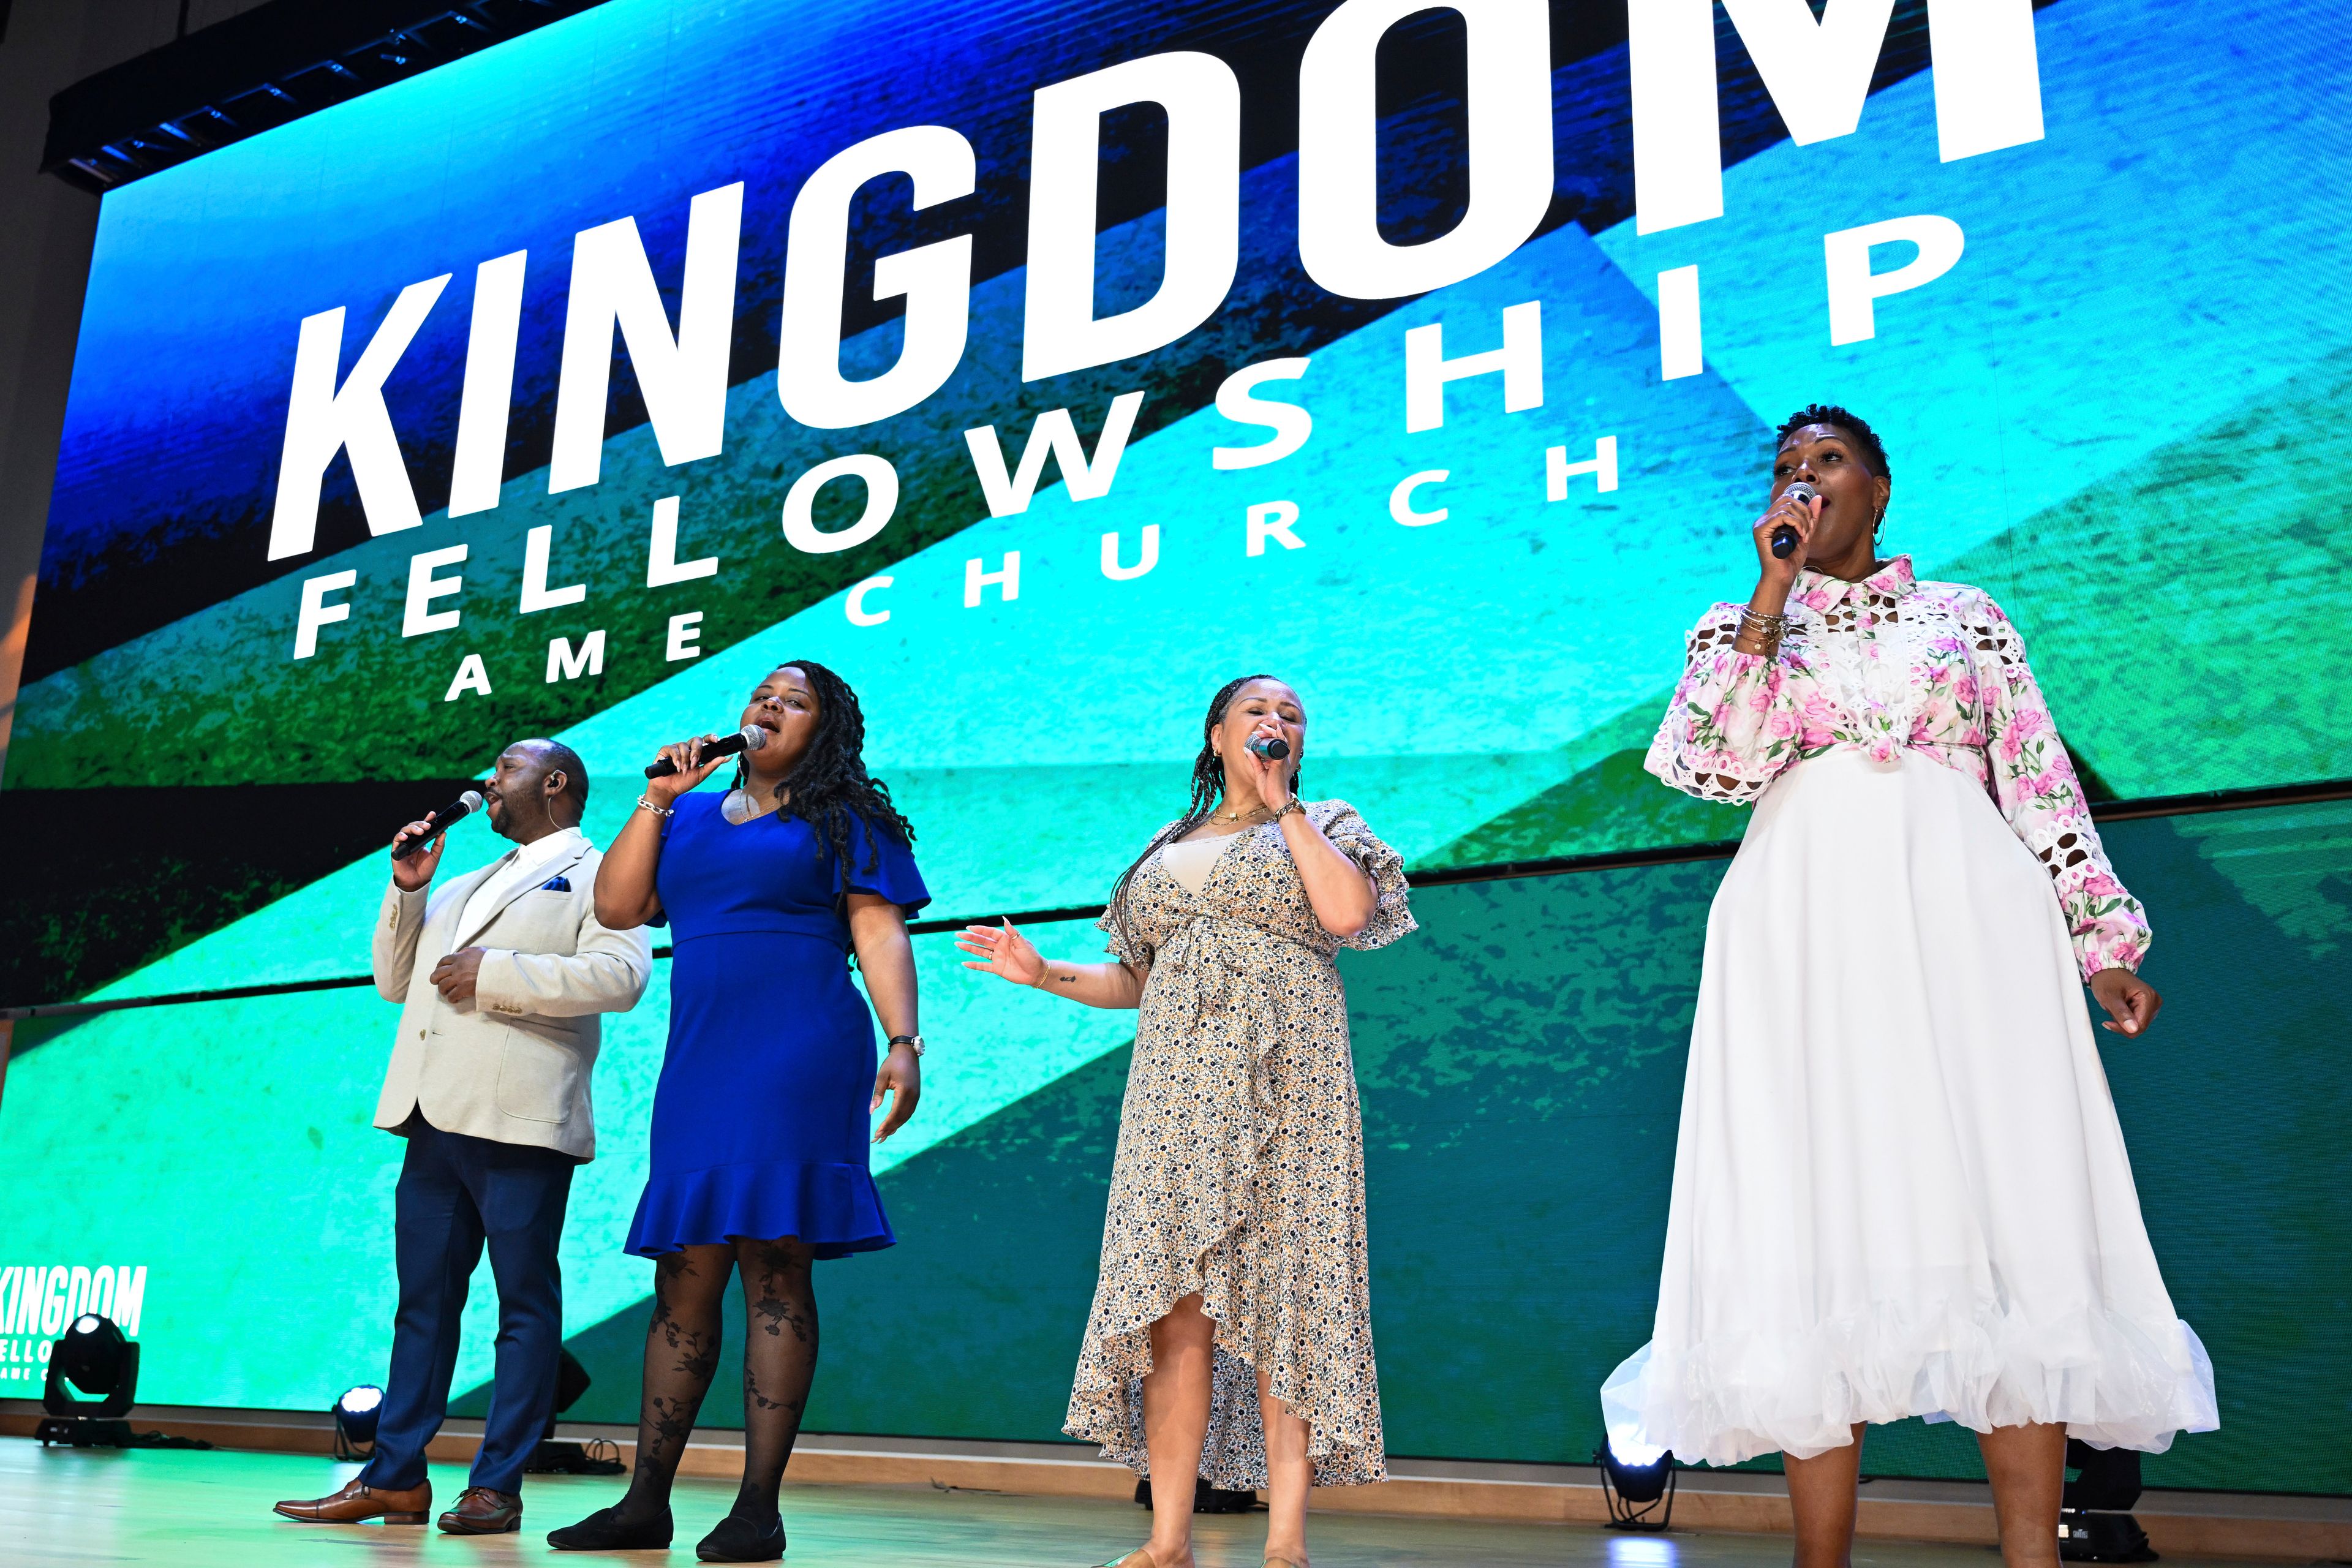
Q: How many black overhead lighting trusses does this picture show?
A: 1